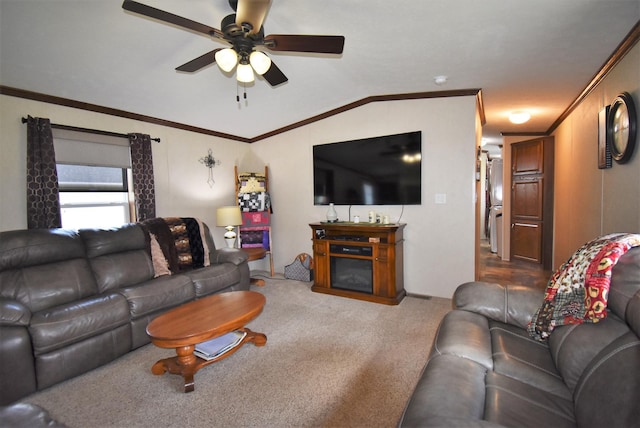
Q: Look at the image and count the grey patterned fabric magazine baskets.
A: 1